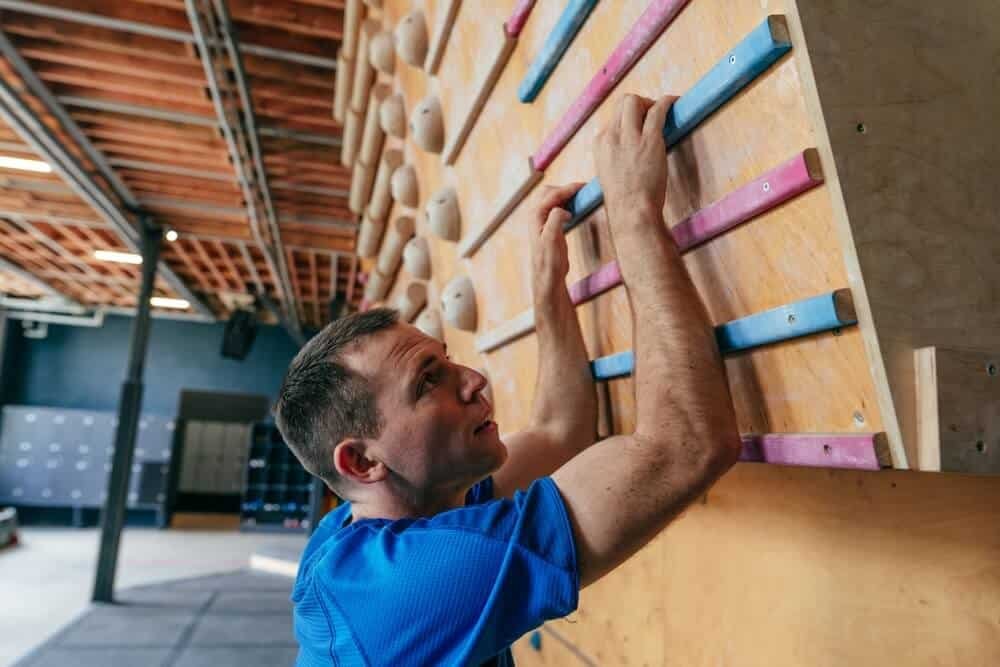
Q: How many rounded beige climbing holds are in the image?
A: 9